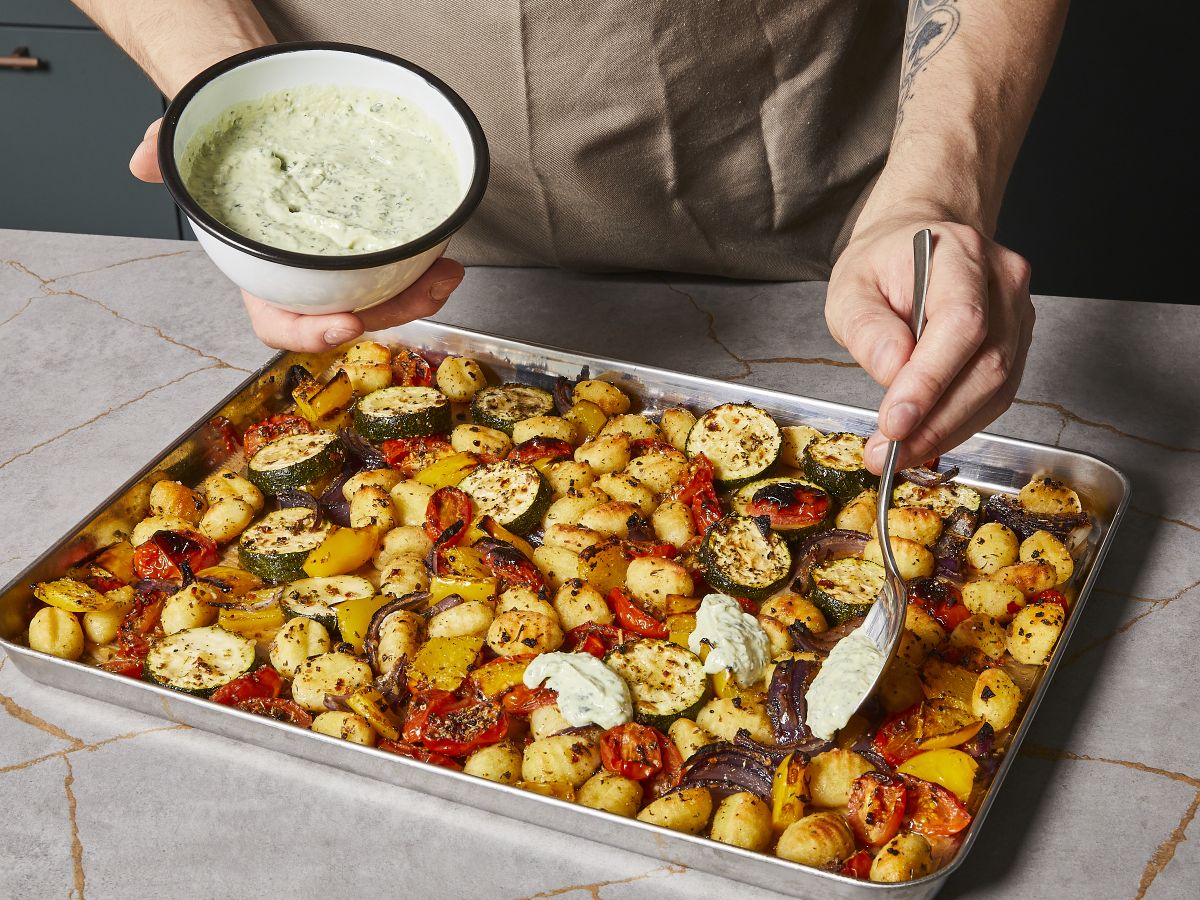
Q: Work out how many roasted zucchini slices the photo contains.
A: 14